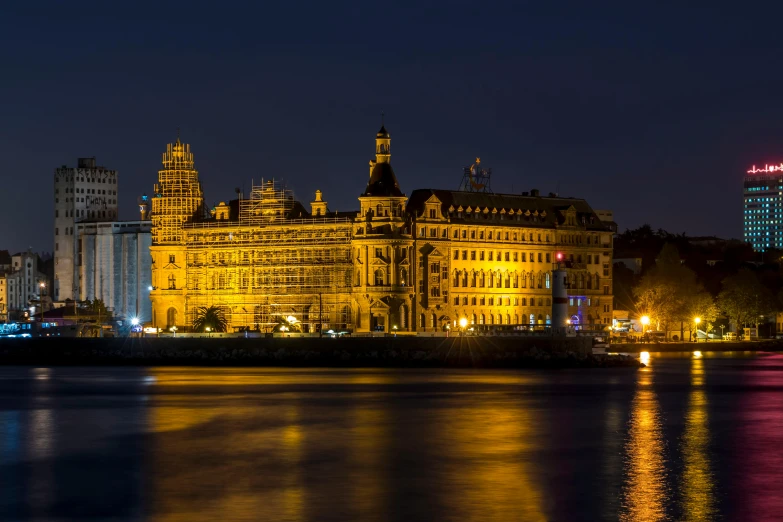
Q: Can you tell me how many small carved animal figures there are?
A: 0